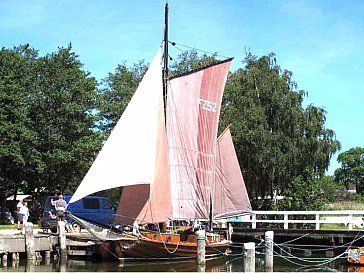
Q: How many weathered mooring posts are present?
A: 5